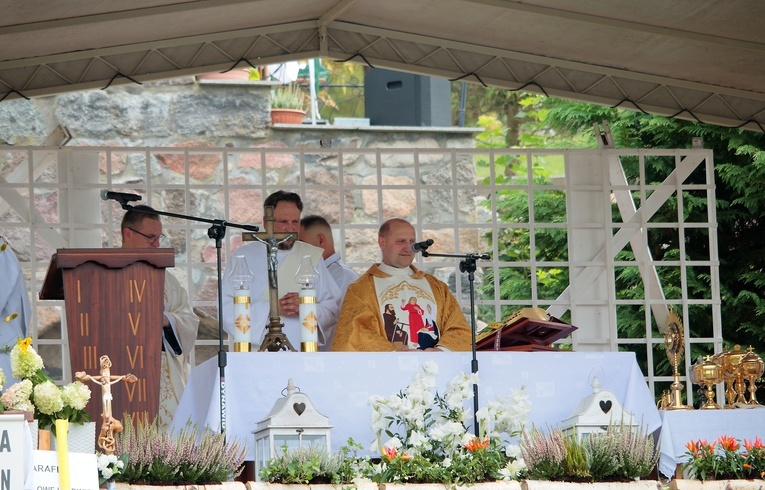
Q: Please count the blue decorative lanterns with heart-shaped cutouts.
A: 0